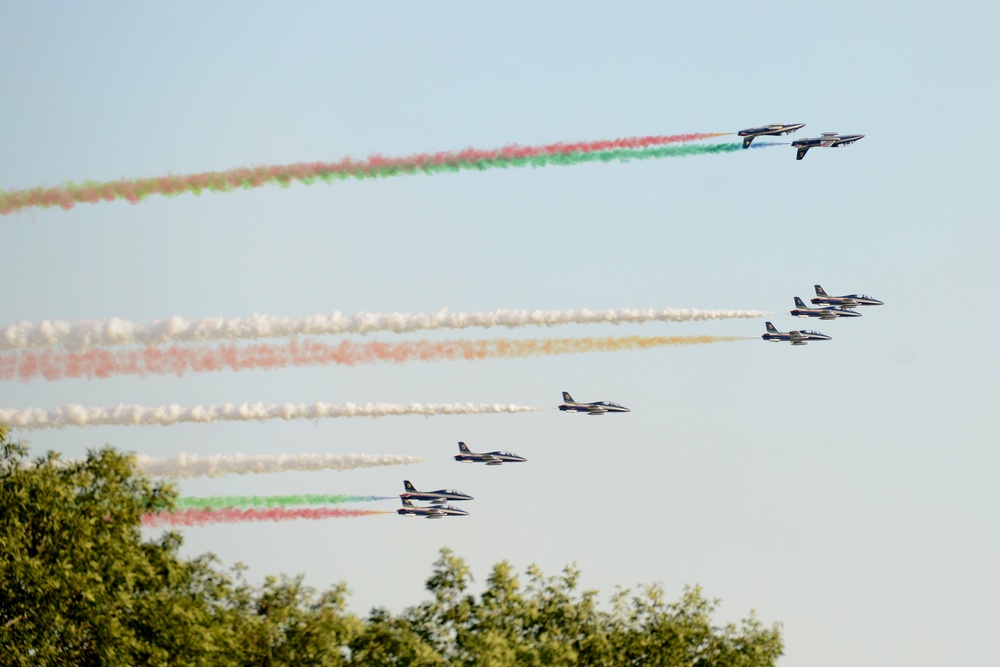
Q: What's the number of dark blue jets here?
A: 9